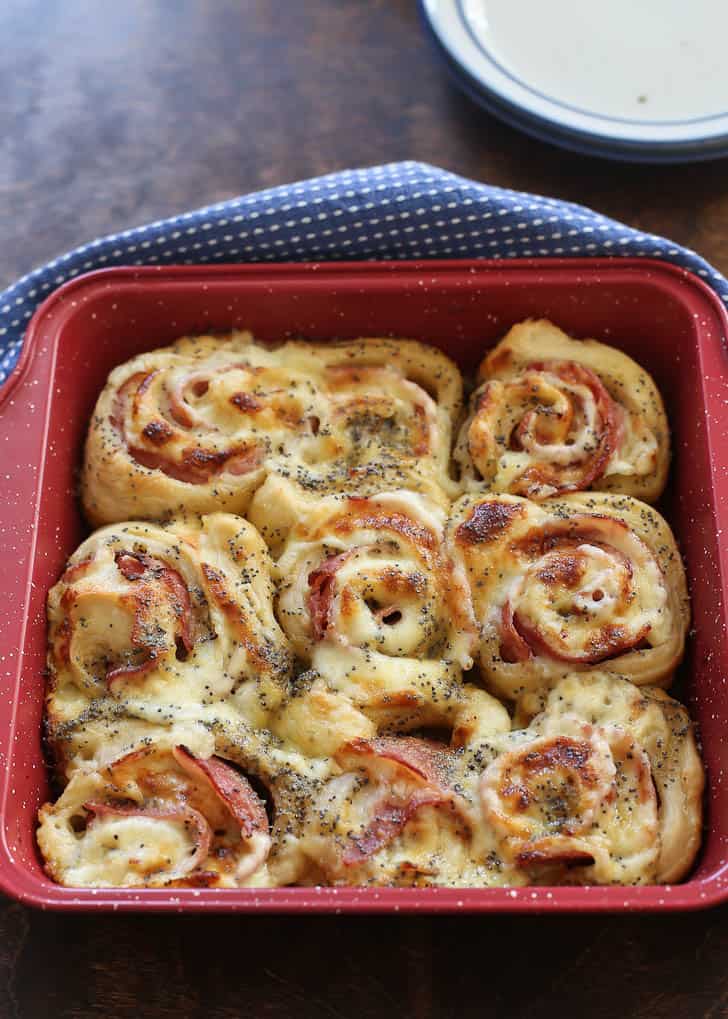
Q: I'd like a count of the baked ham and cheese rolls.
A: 9